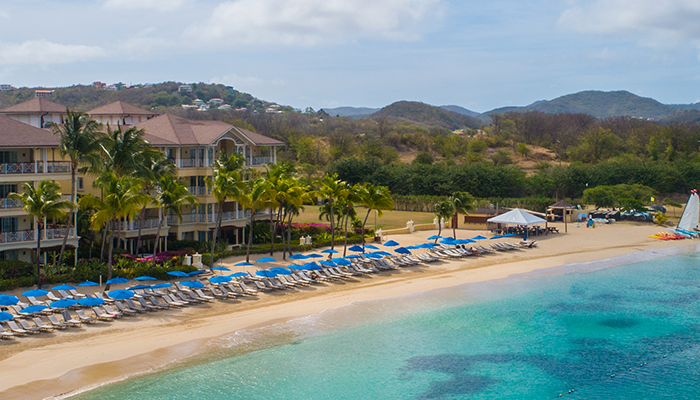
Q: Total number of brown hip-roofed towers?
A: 2